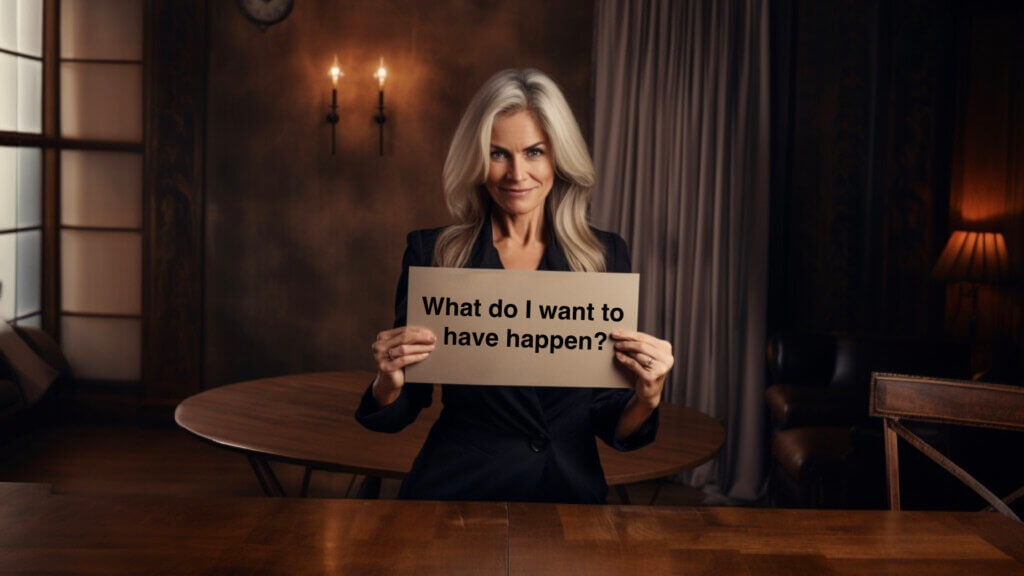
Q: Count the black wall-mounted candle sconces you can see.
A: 2